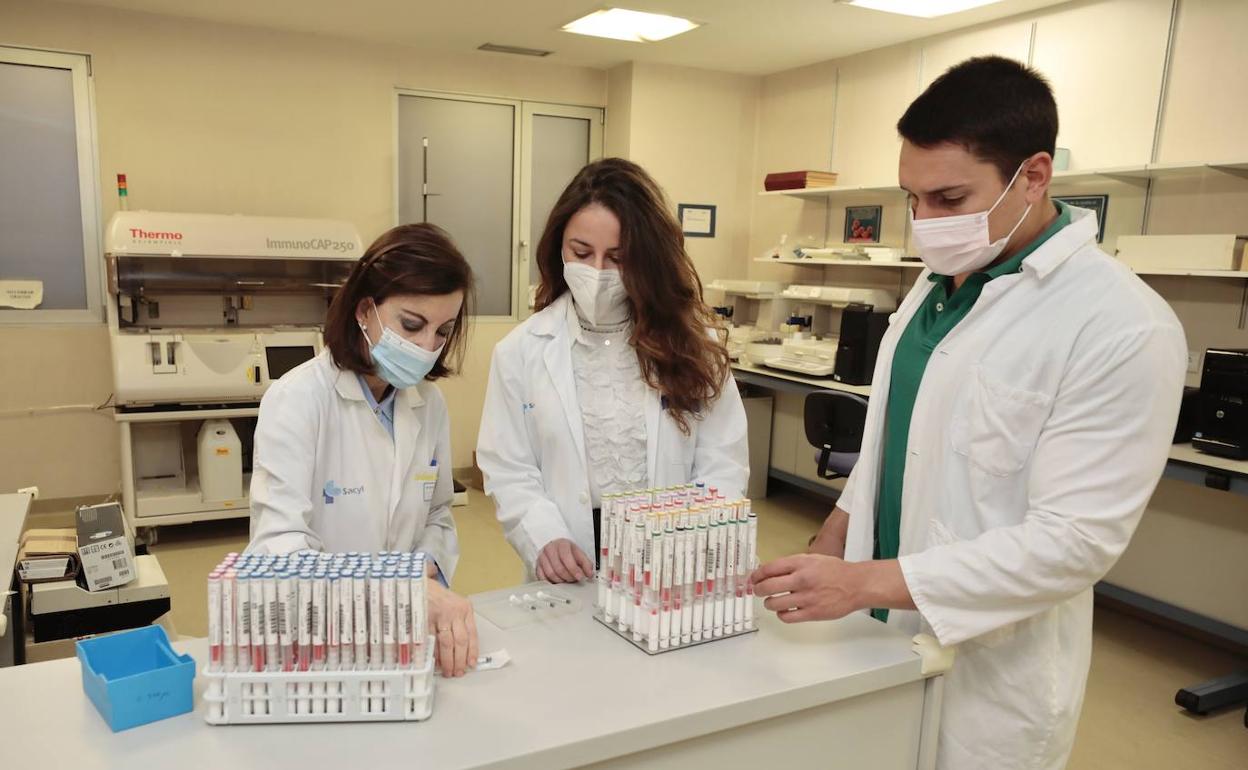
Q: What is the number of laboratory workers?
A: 3